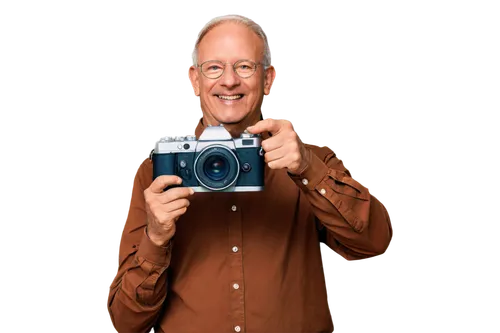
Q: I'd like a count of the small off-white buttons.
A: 6